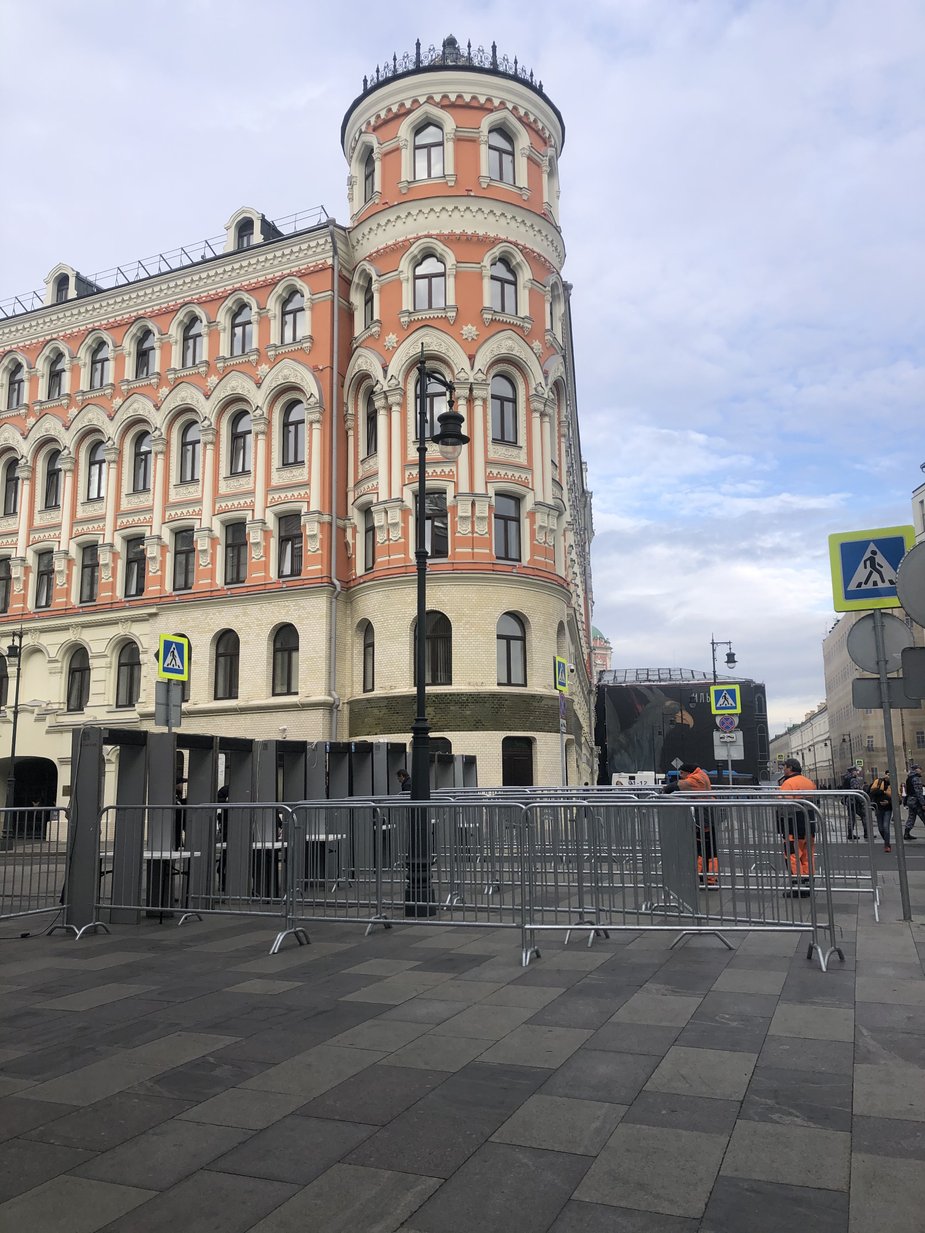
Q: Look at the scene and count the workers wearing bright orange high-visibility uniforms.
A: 2